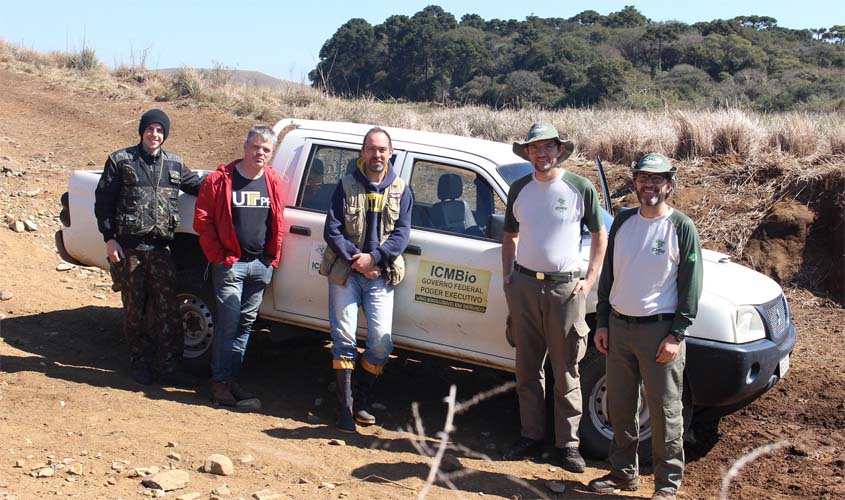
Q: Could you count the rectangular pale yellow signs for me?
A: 1